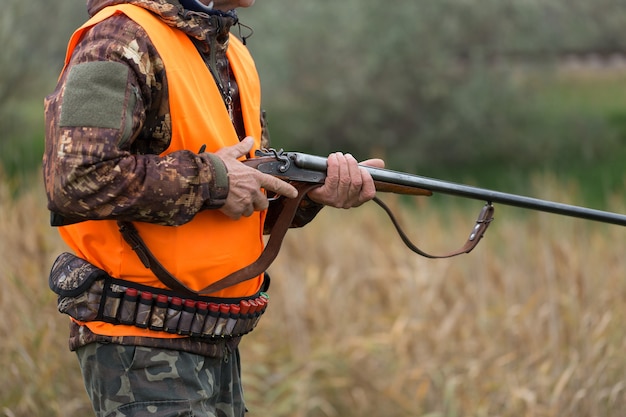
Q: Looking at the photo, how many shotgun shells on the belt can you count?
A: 14